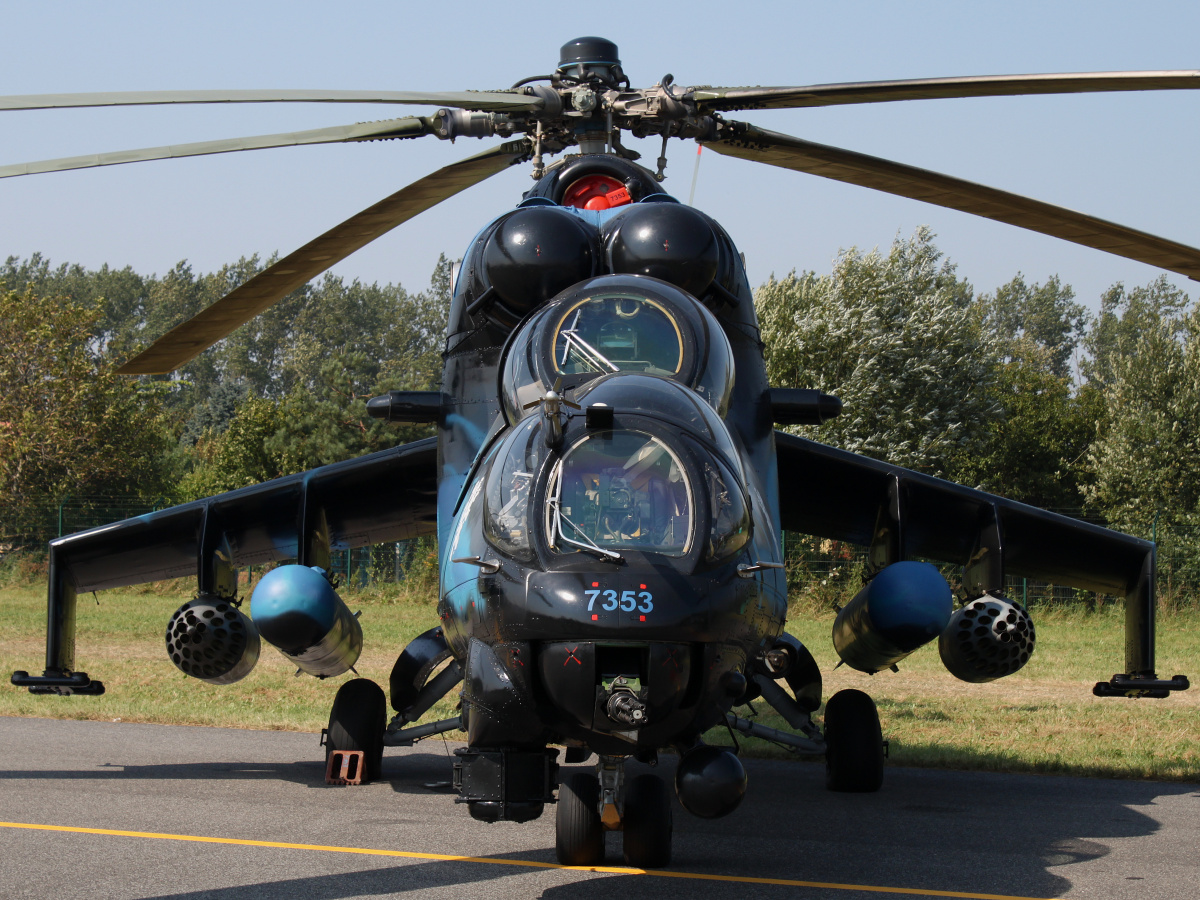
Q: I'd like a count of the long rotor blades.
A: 5